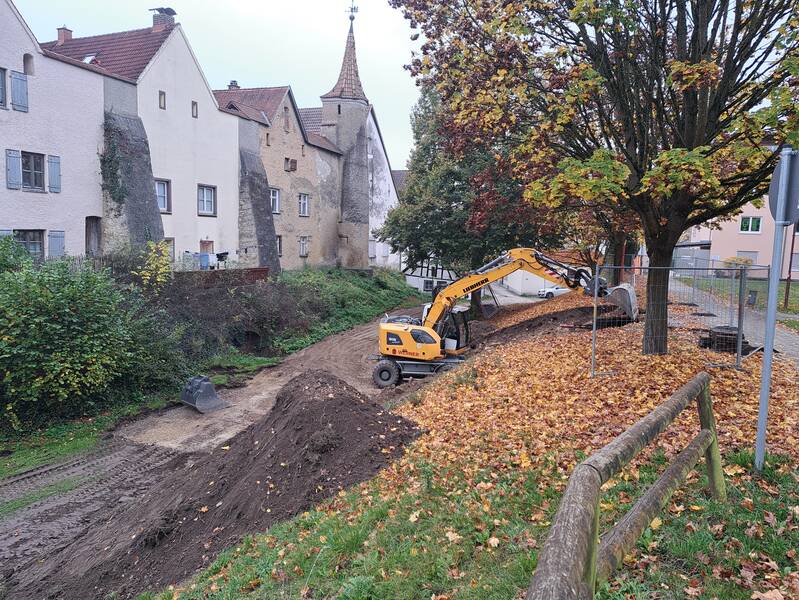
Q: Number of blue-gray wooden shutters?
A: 5